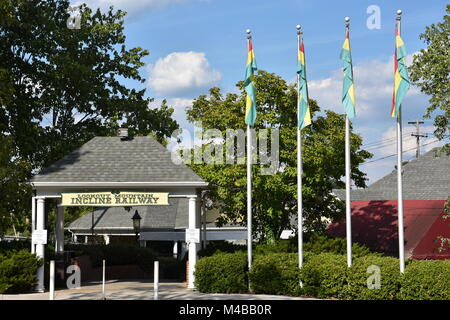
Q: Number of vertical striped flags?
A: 4